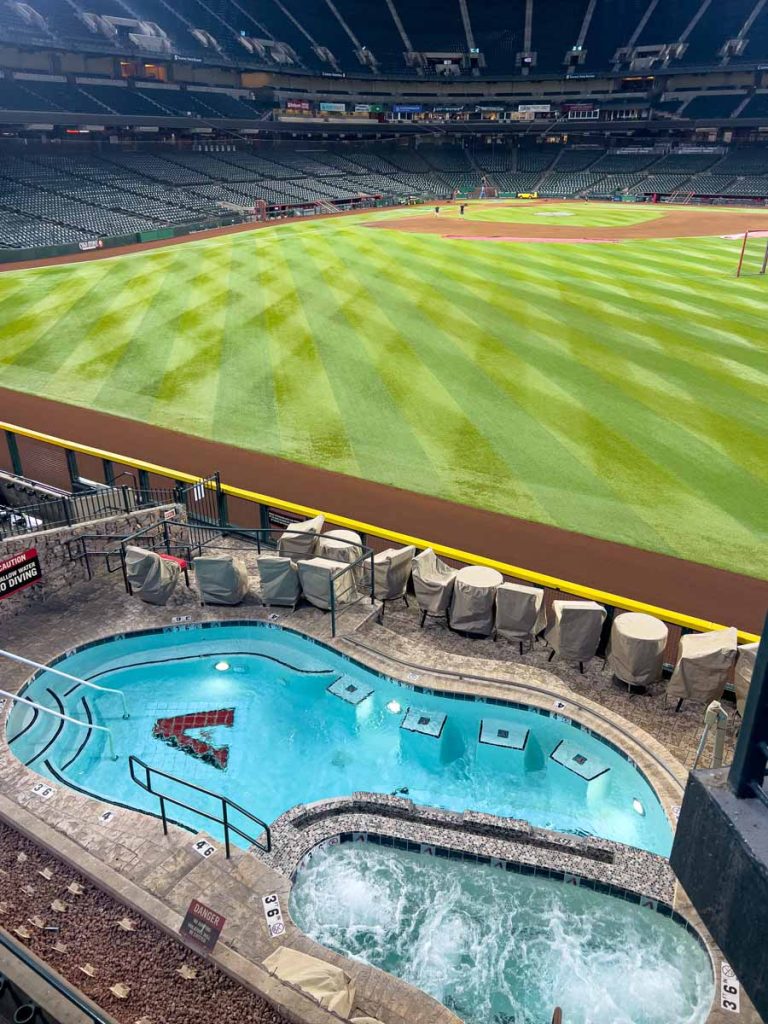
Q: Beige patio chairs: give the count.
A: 11